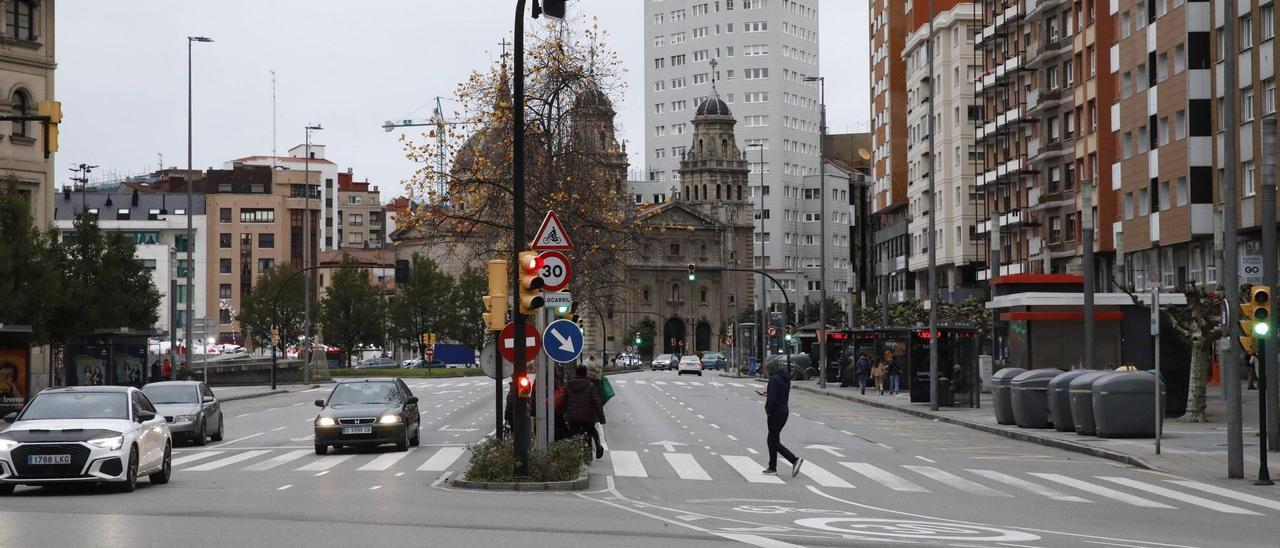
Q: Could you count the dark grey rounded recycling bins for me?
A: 5